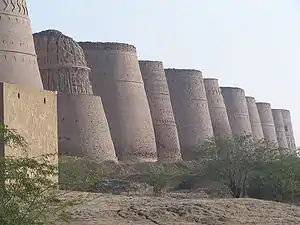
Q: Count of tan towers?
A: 11